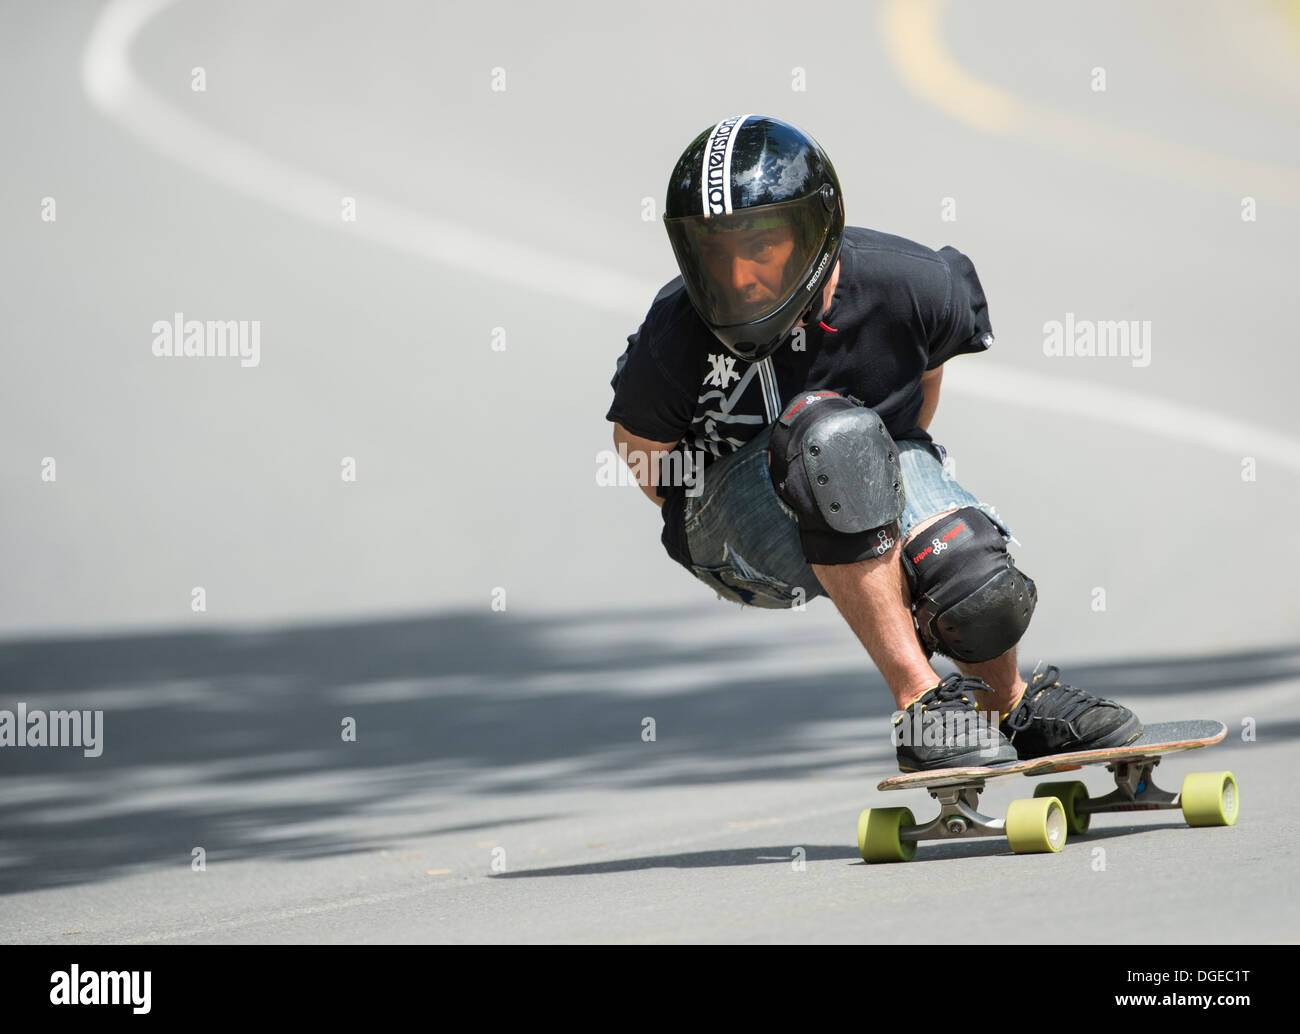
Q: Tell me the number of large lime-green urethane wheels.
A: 4